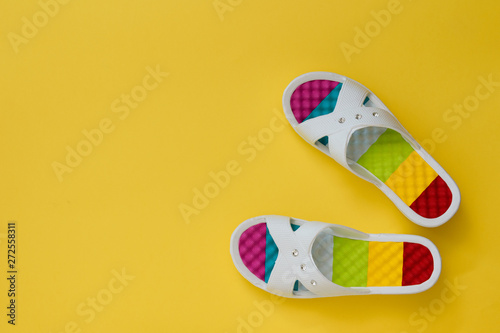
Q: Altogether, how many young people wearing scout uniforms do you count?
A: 0